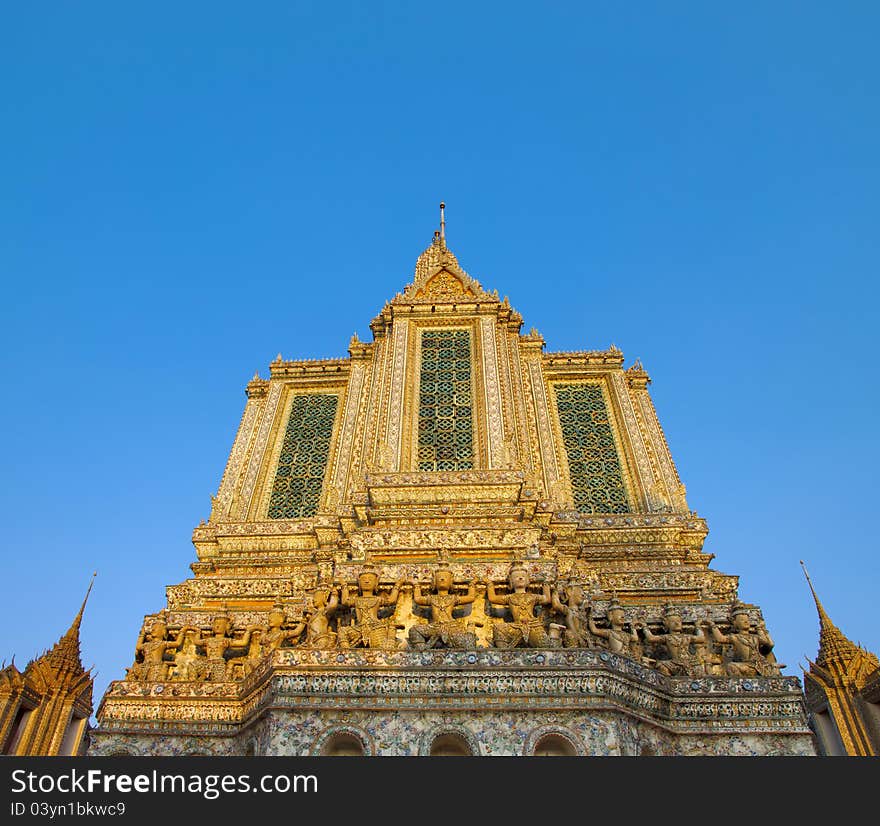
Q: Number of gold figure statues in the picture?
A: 11